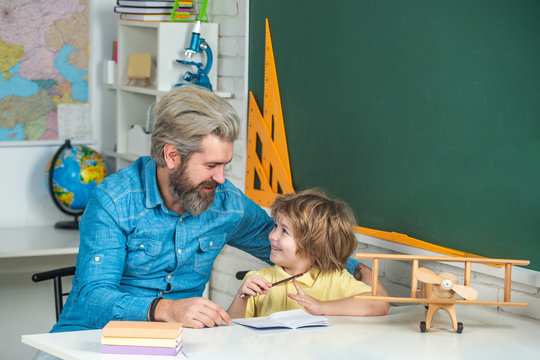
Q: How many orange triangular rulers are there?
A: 2